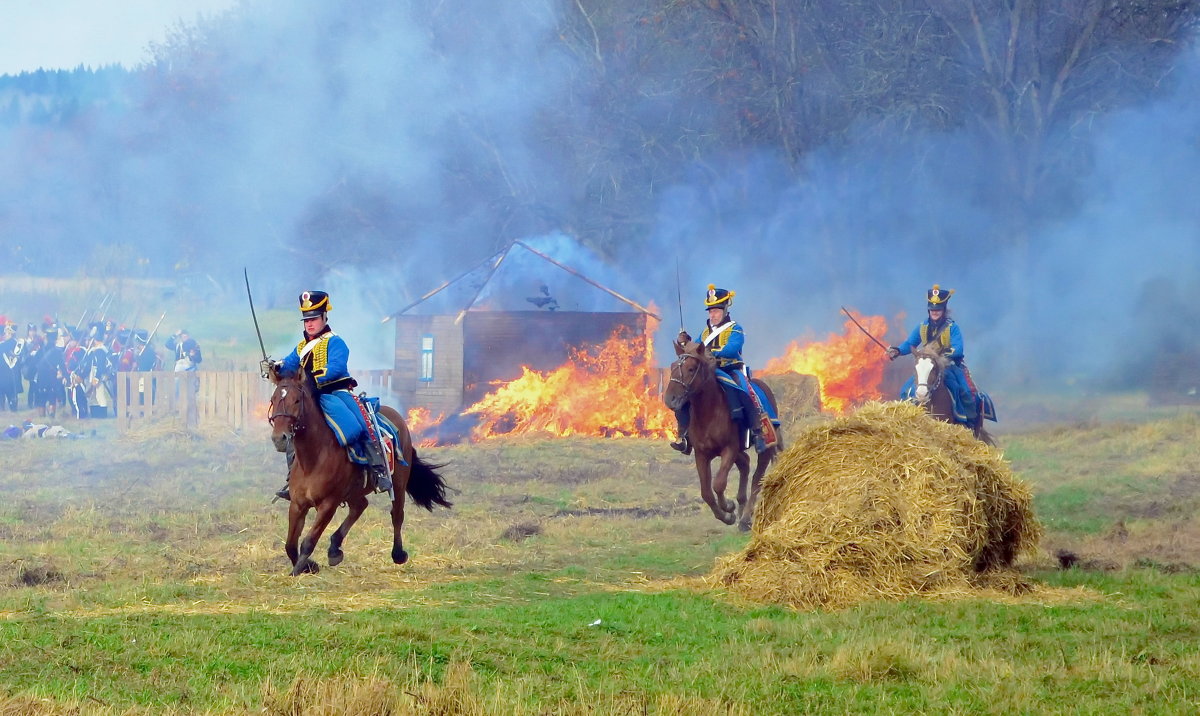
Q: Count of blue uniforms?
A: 3